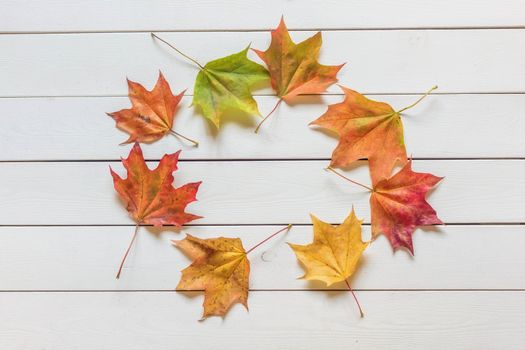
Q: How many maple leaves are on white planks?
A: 8